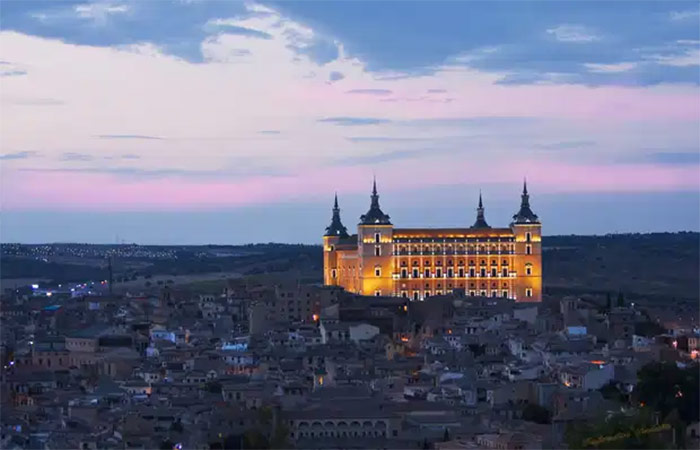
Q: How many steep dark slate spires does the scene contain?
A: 4